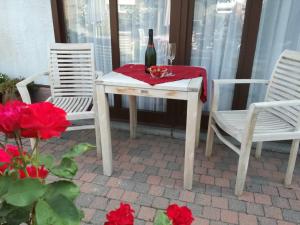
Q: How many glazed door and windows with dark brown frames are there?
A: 4